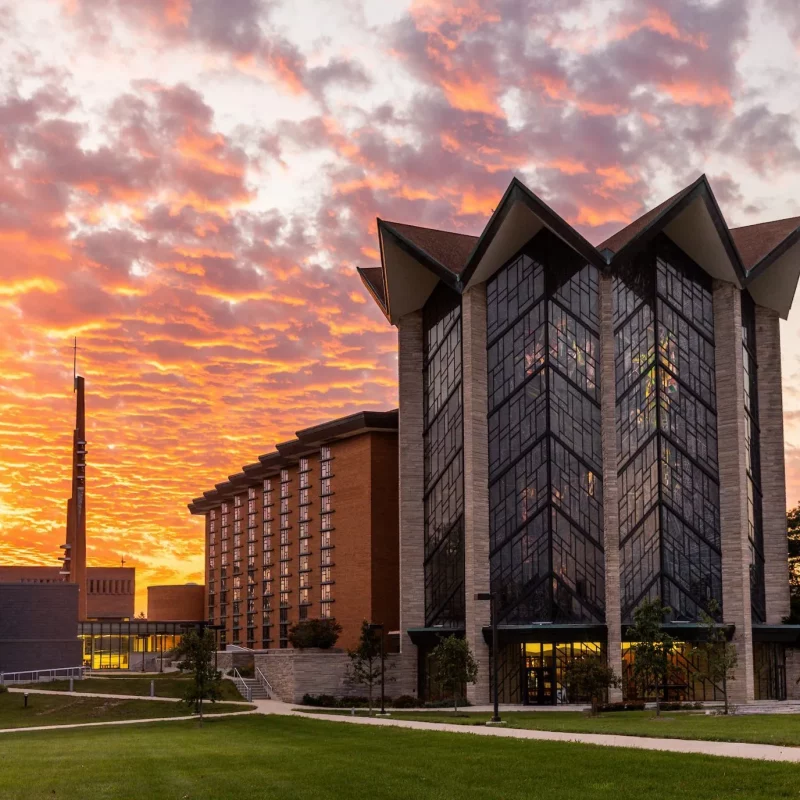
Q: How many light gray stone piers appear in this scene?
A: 5